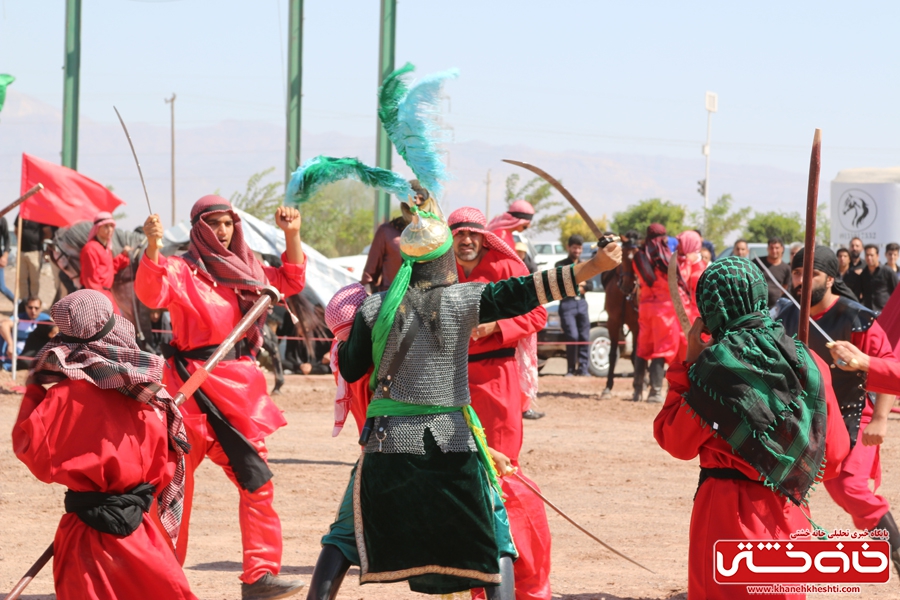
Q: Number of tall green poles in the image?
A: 3